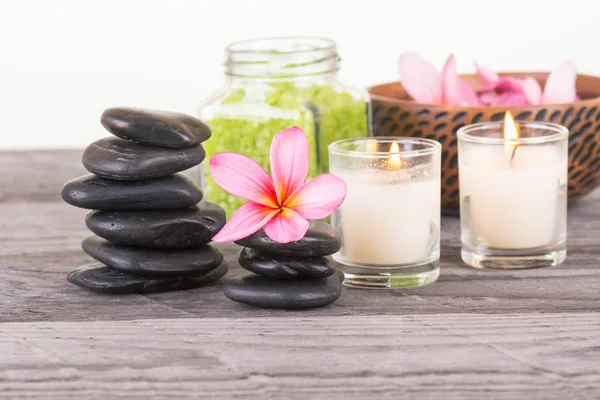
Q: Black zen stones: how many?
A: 9